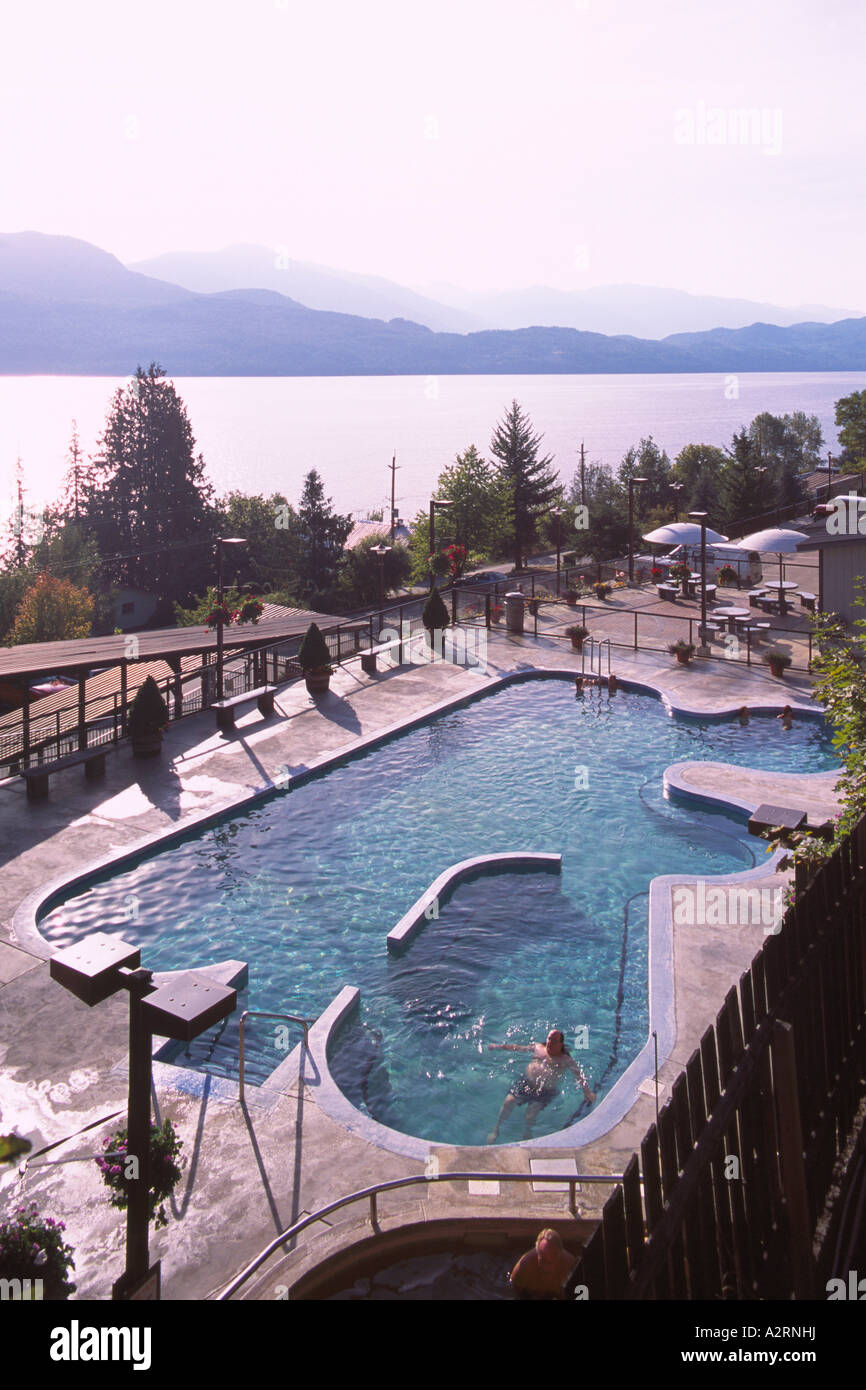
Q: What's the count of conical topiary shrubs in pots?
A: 3